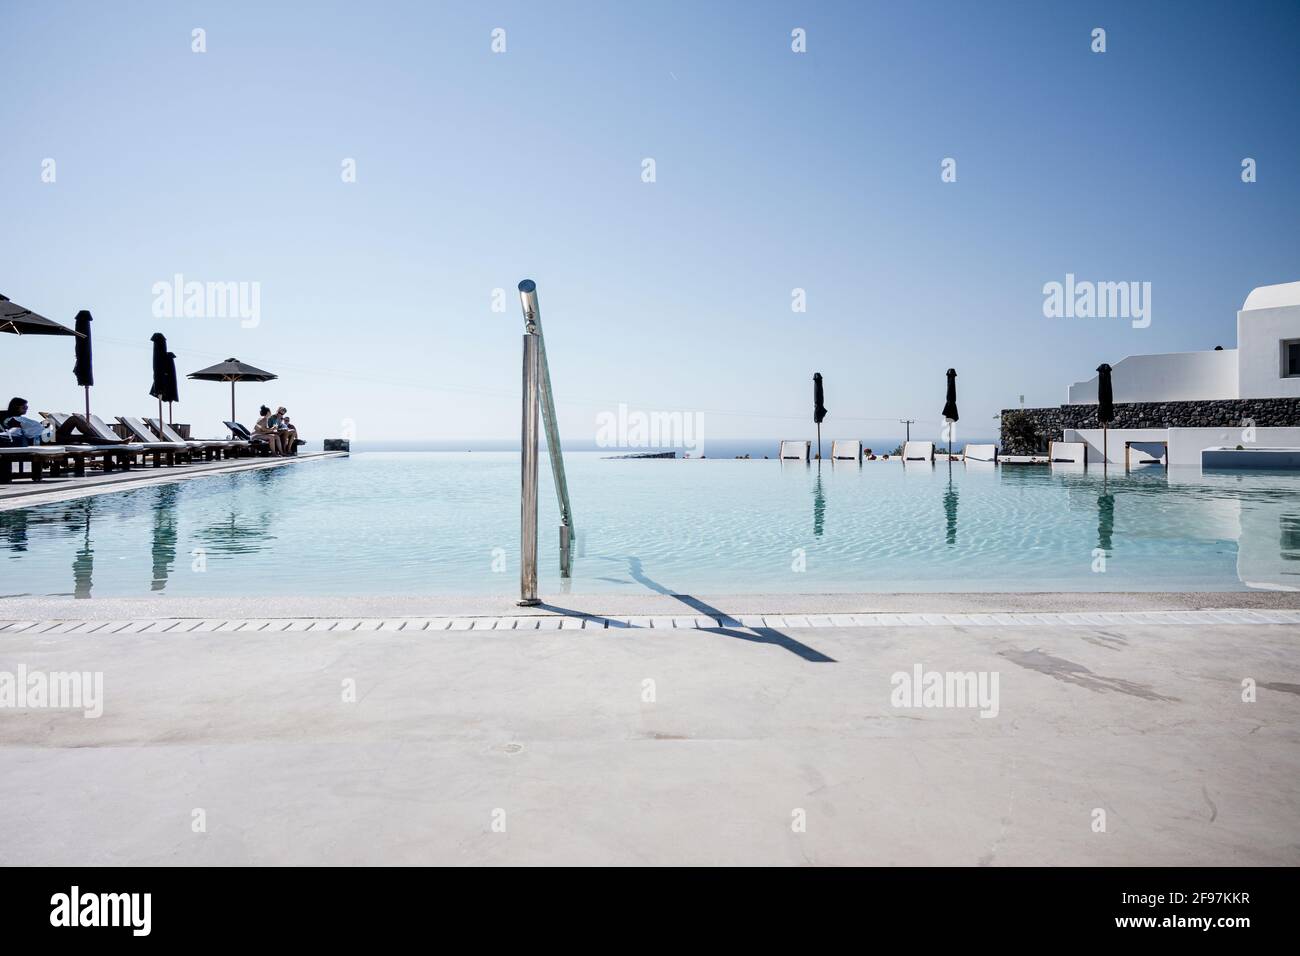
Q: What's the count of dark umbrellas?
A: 8